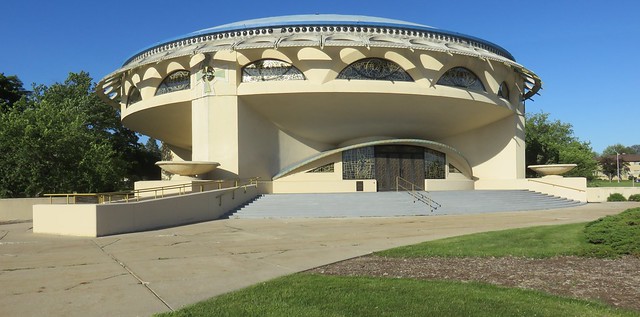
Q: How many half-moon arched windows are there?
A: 6